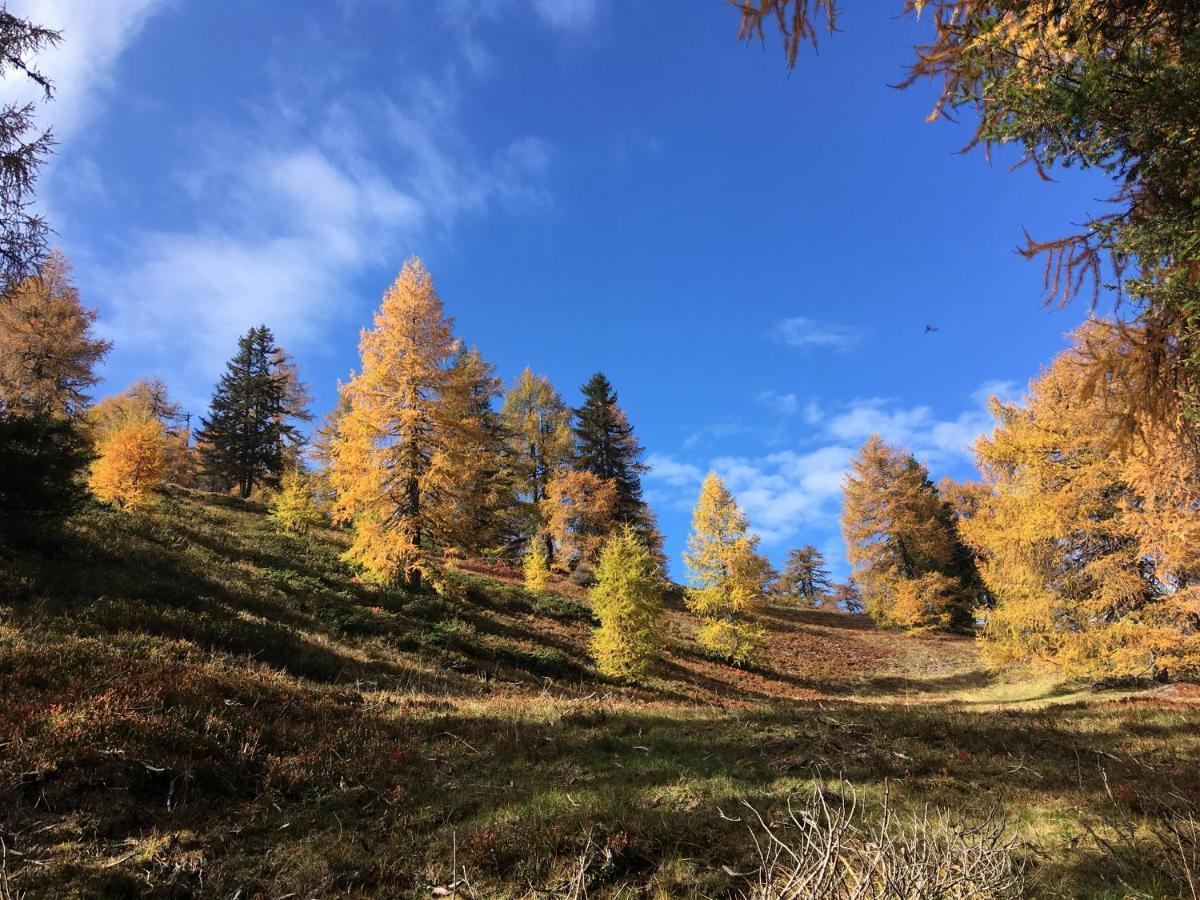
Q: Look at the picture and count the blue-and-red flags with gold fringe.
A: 0